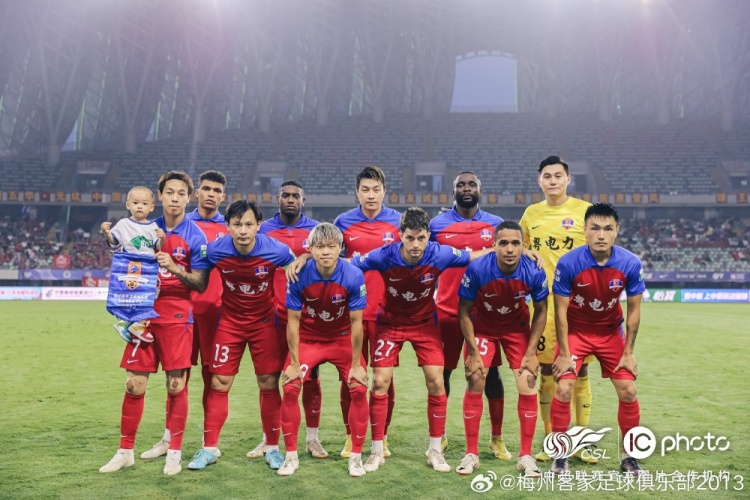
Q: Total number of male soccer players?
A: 11